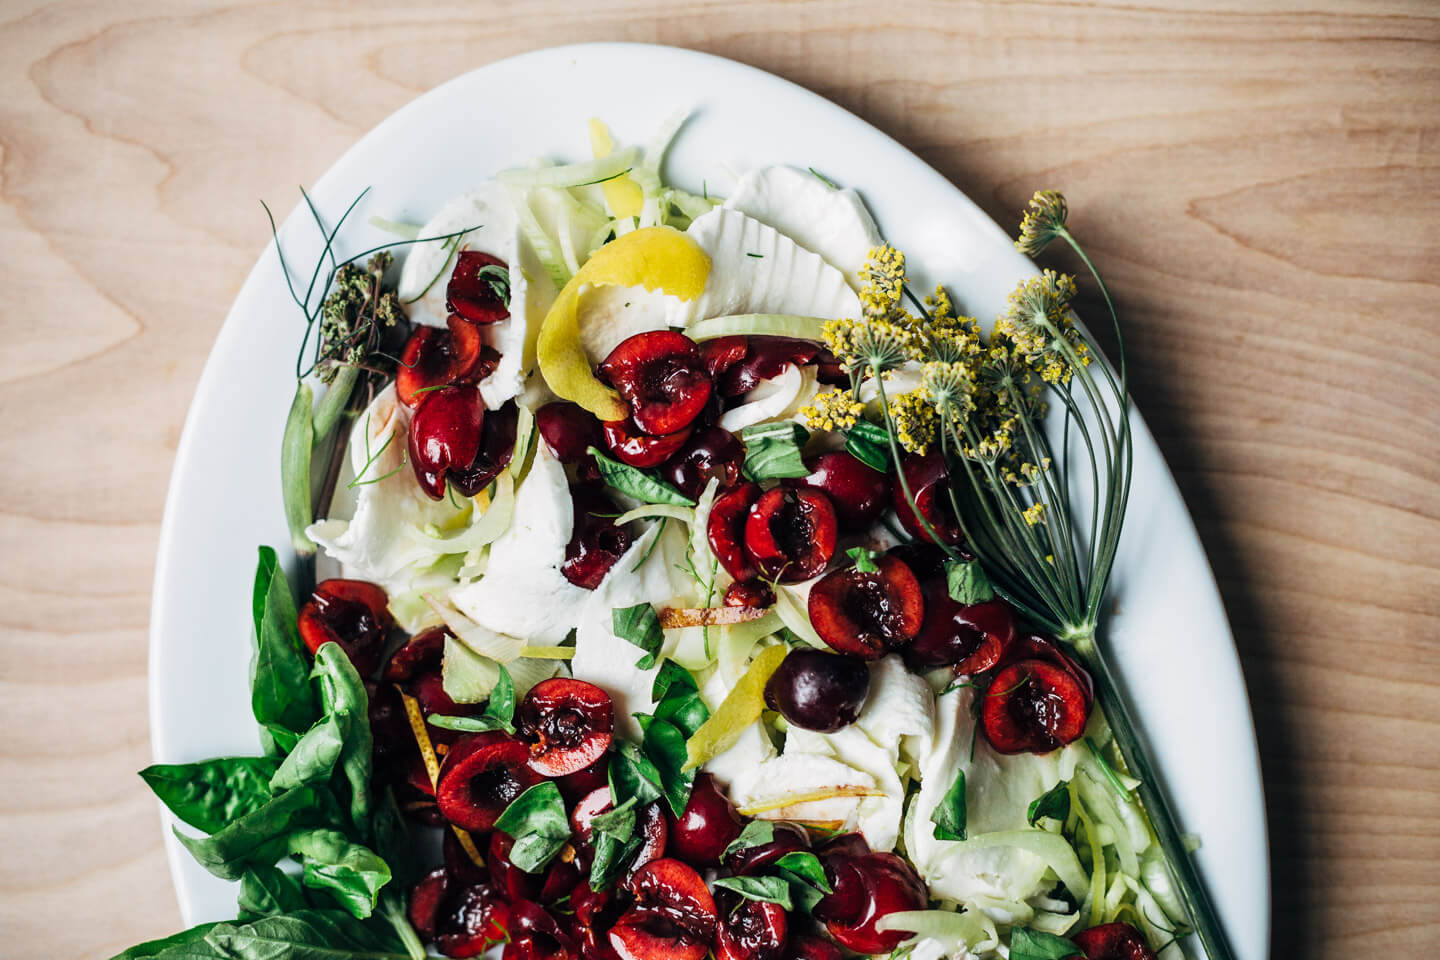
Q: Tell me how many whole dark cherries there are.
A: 1